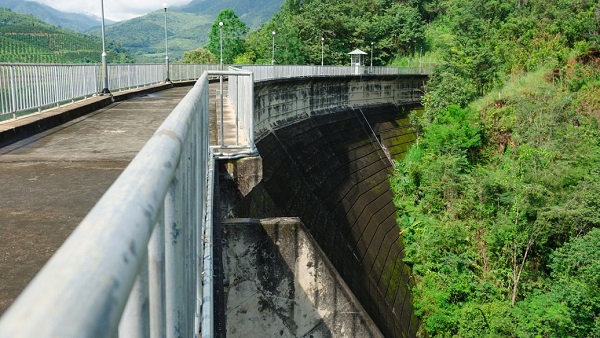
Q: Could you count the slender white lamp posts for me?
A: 6